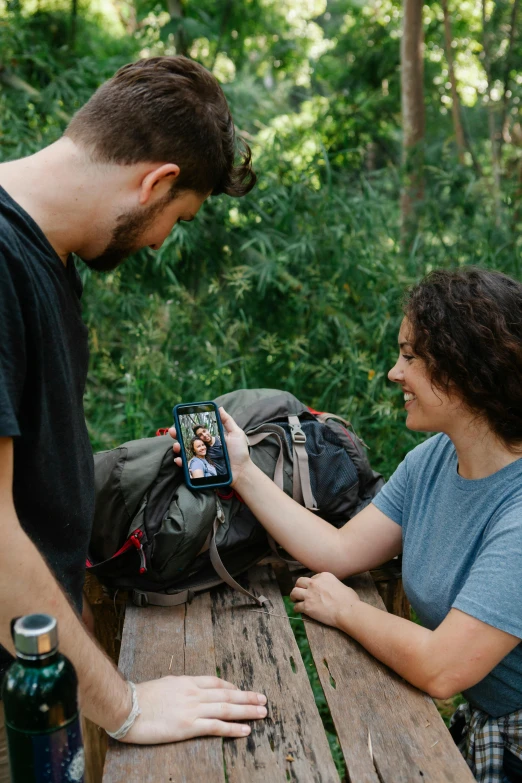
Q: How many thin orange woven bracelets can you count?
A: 0